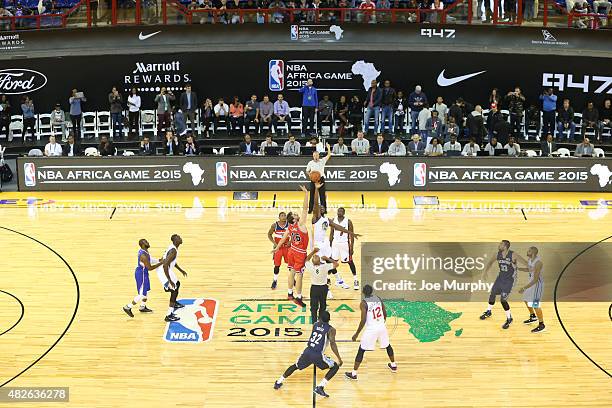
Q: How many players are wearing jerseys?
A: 10